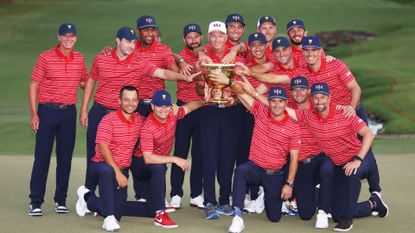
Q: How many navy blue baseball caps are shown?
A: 14